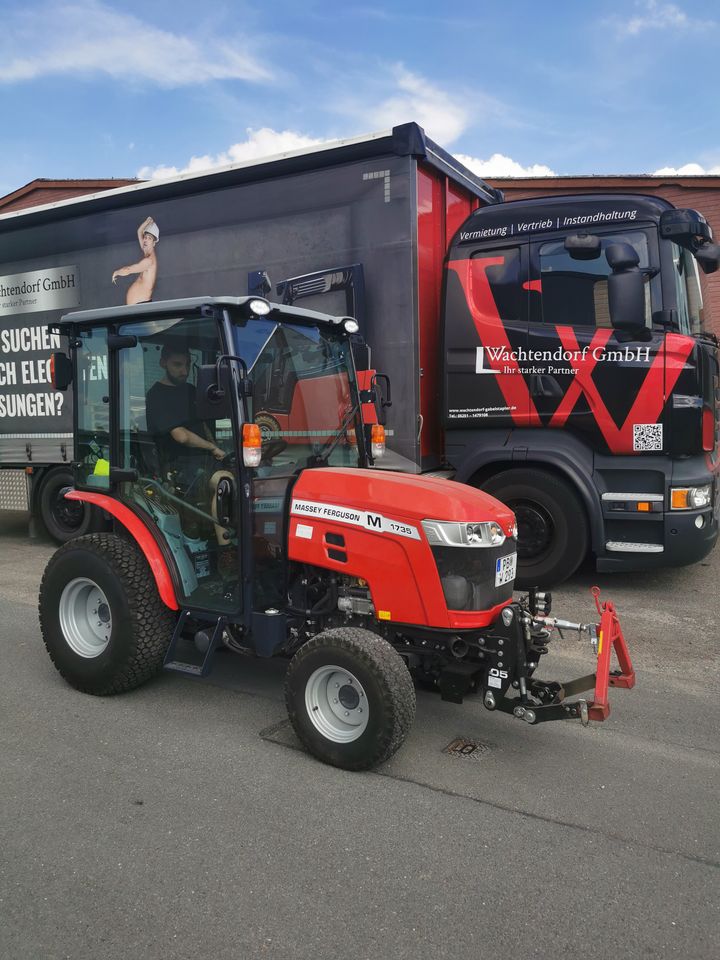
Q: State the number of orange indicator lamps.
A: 4